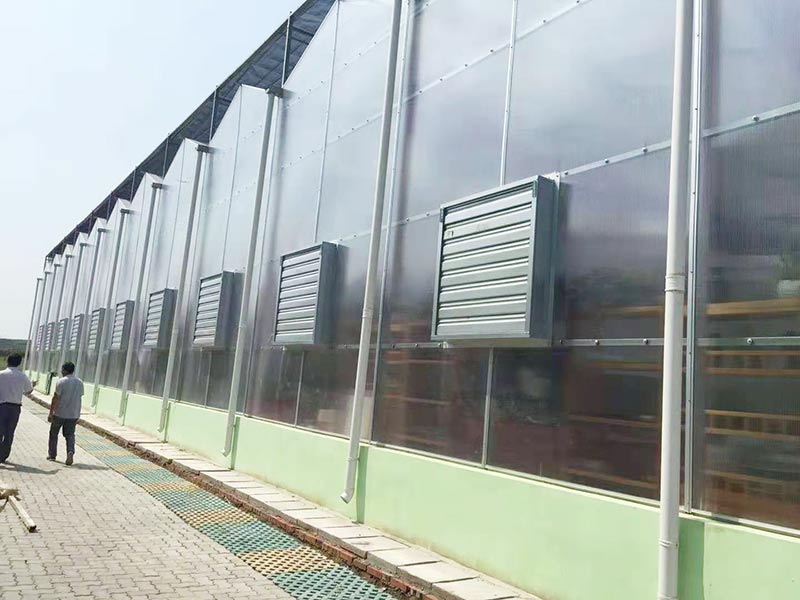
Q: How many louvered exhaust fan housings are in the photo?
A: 10